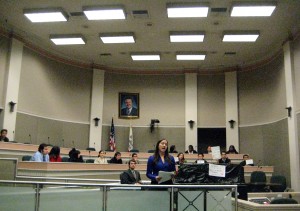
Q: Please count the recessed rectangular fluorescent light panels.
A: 10